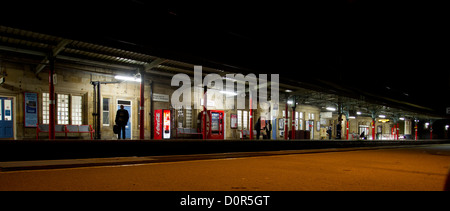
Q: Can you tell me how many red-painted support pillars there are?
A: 12